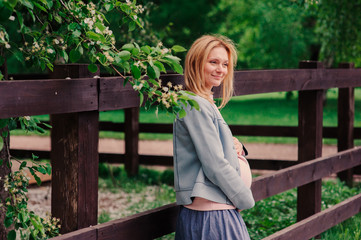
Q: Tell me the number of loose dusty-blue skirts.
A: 1